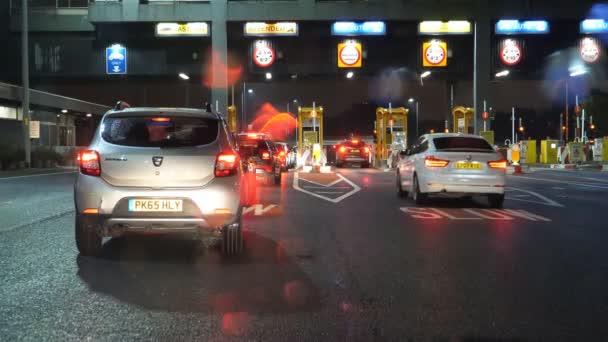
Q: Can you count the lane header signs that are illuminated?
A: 6